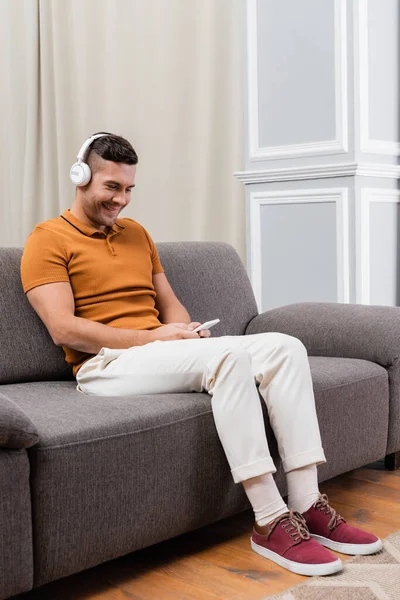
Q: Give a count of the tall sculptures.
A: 0